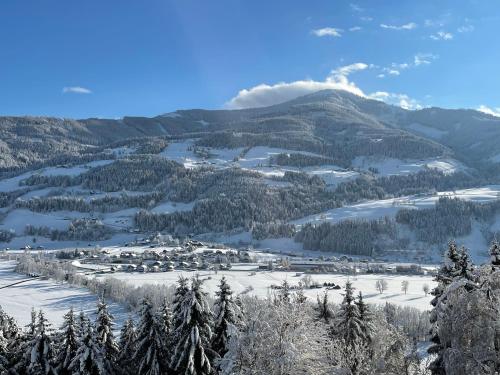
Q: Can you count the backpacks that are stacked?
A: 0